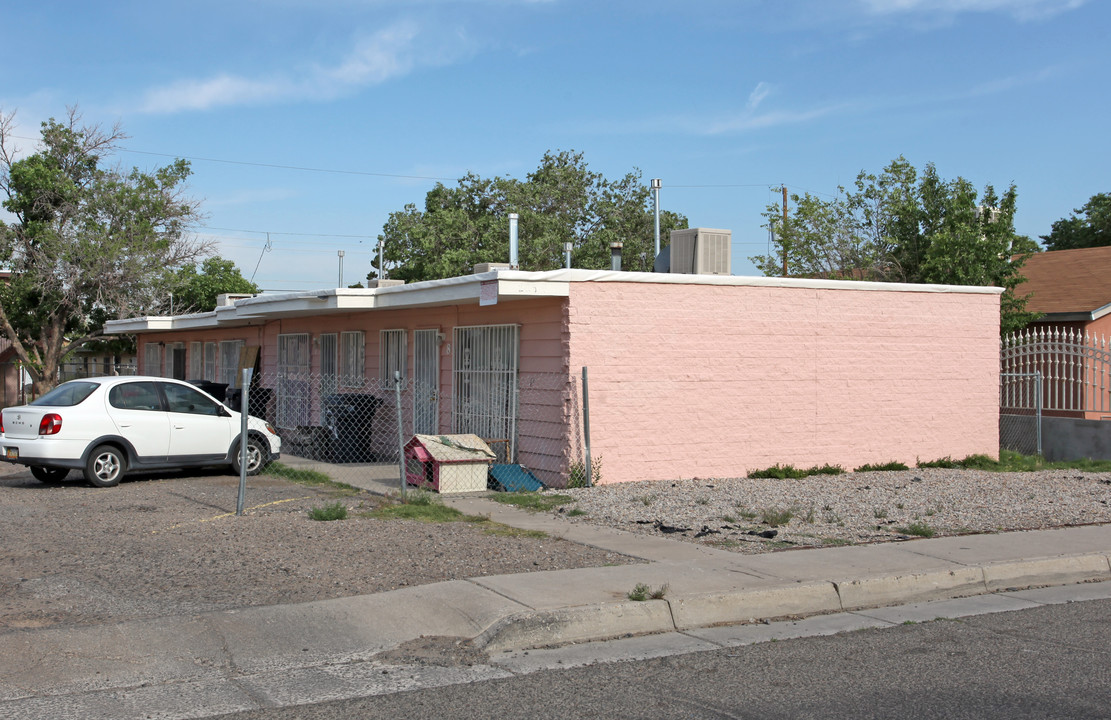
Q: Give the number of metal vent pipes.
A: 6